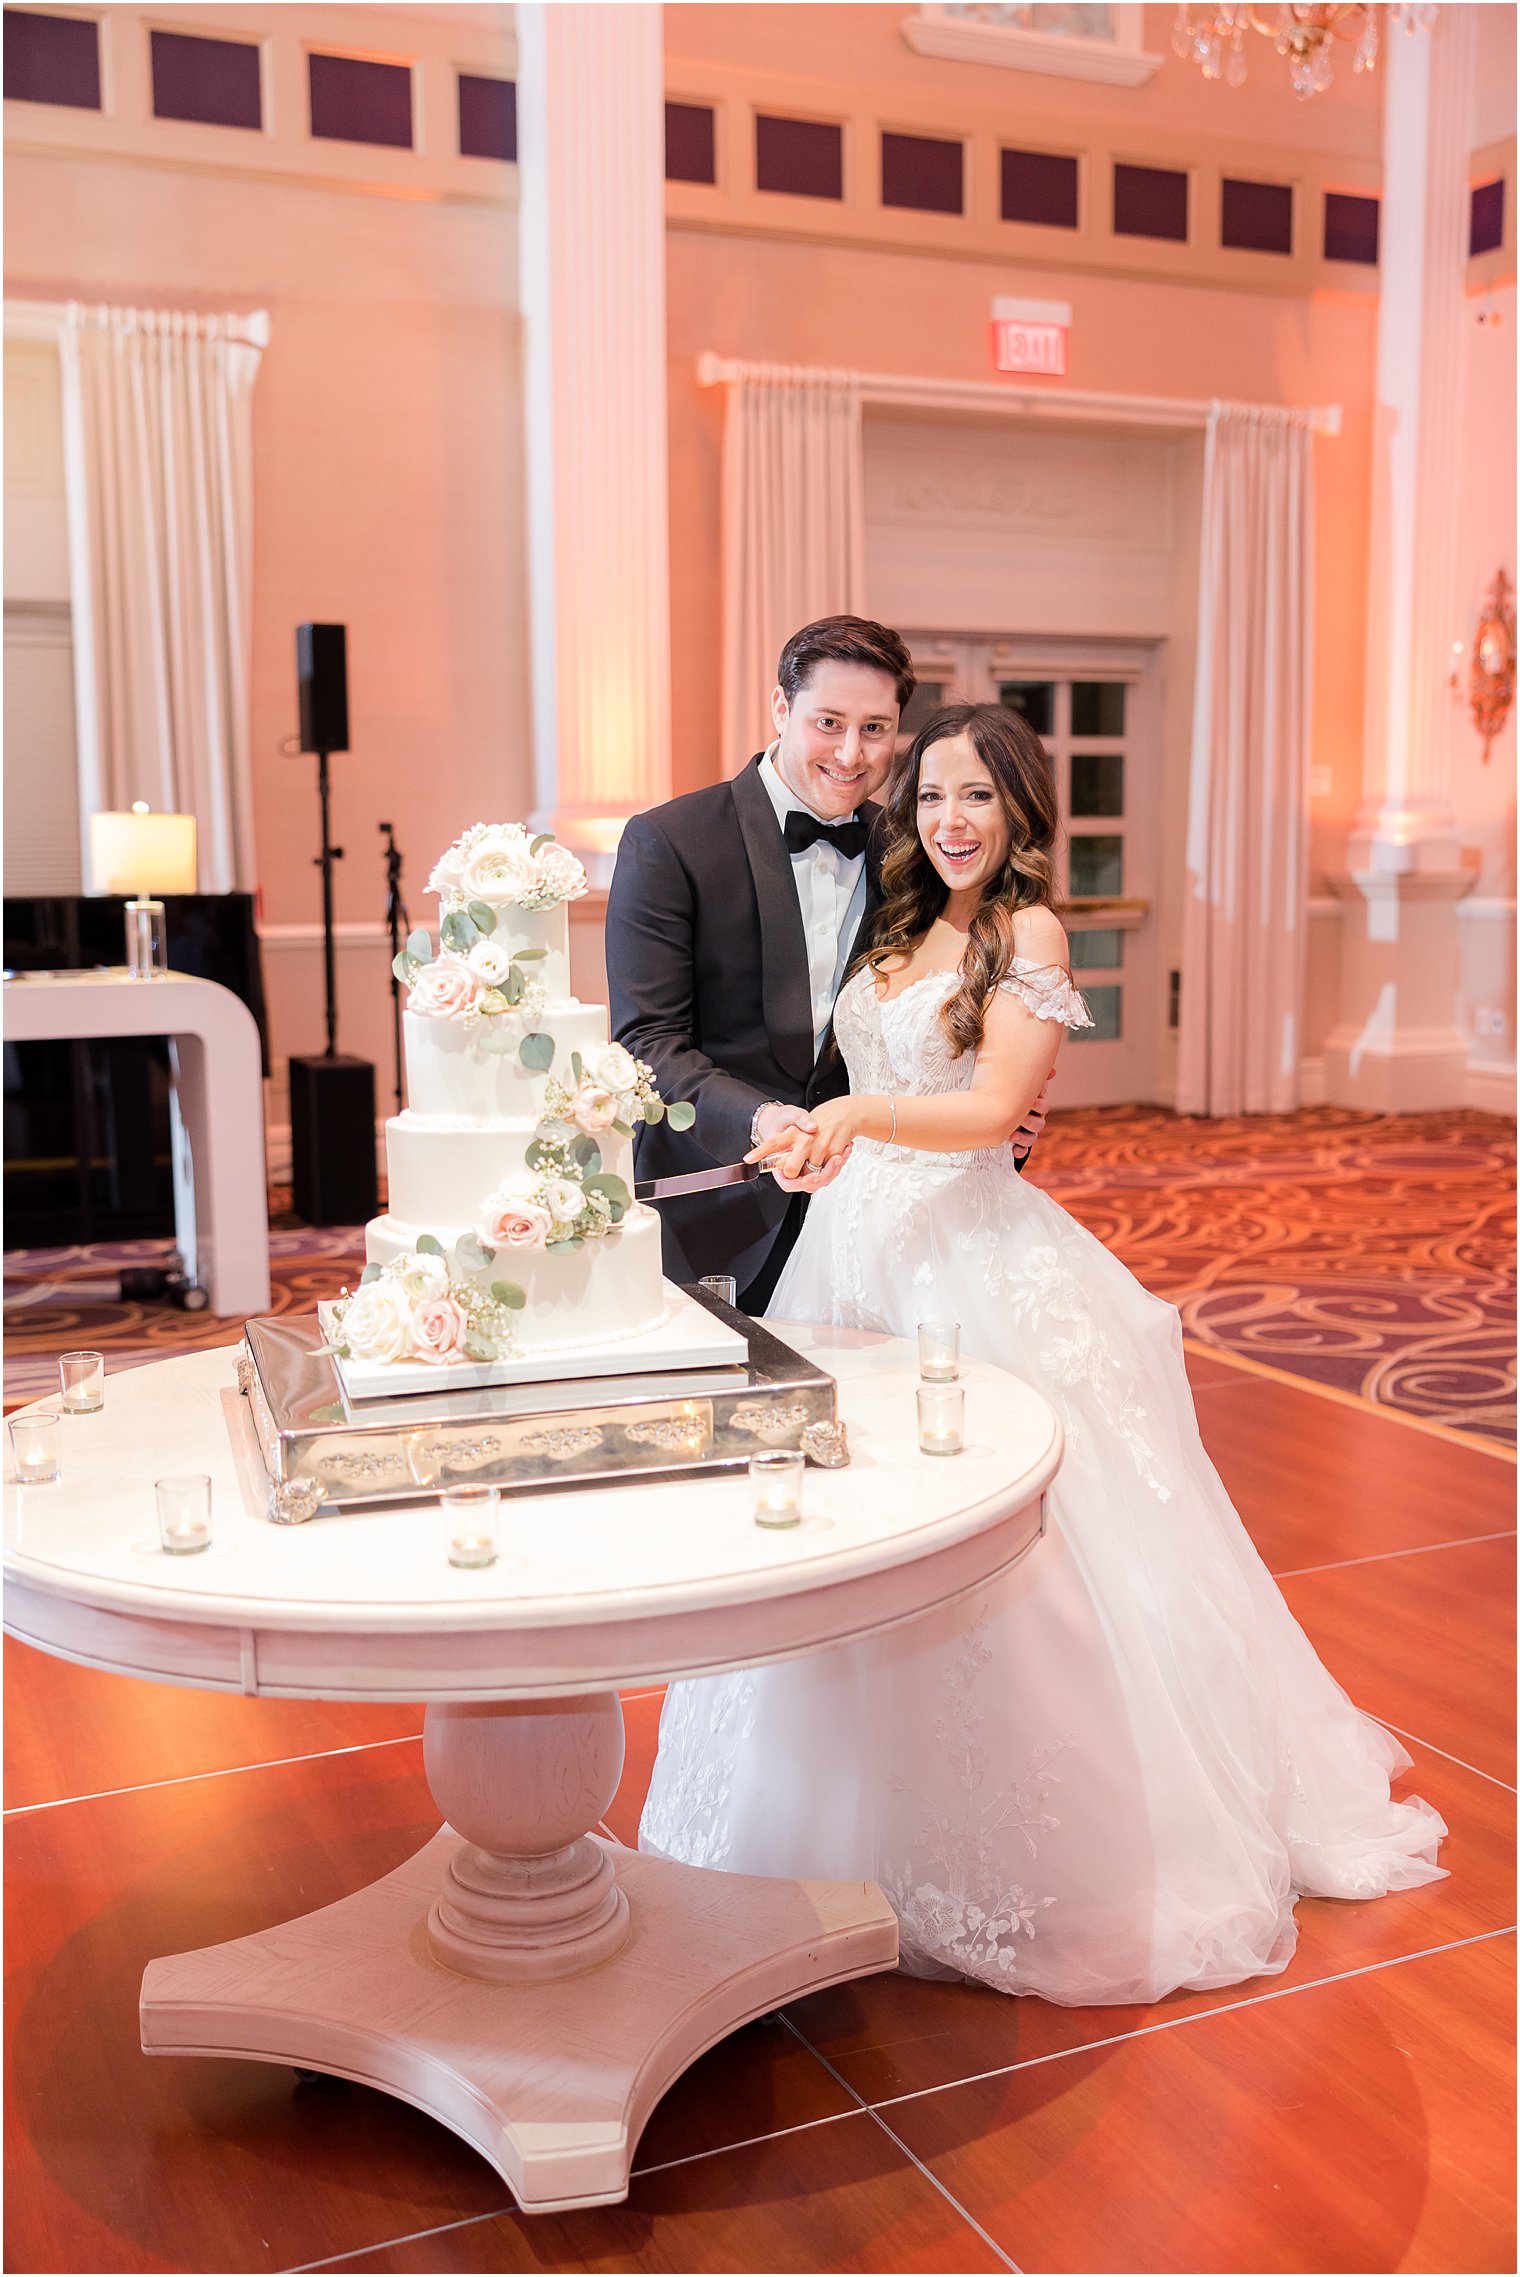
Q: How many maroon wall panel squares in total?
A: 12